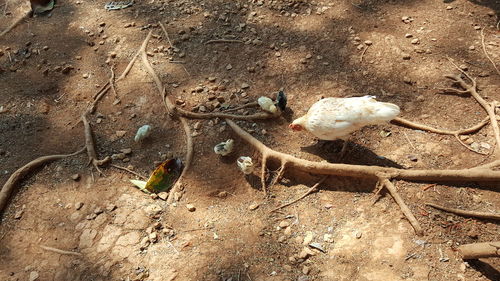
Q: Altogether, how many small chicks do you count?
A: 5